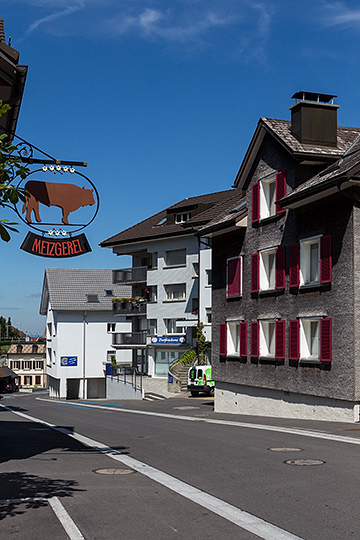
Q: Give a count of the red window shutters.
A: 14